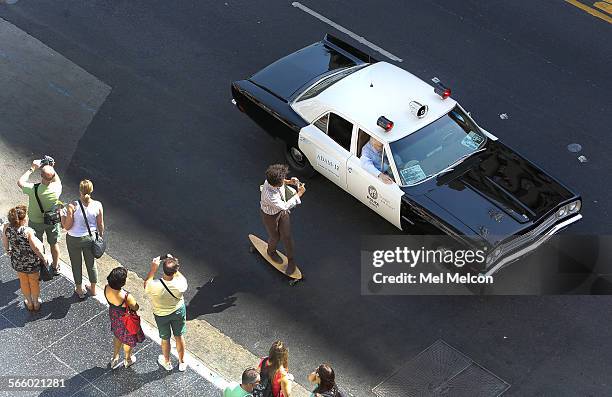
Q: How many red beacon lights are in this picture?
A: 2